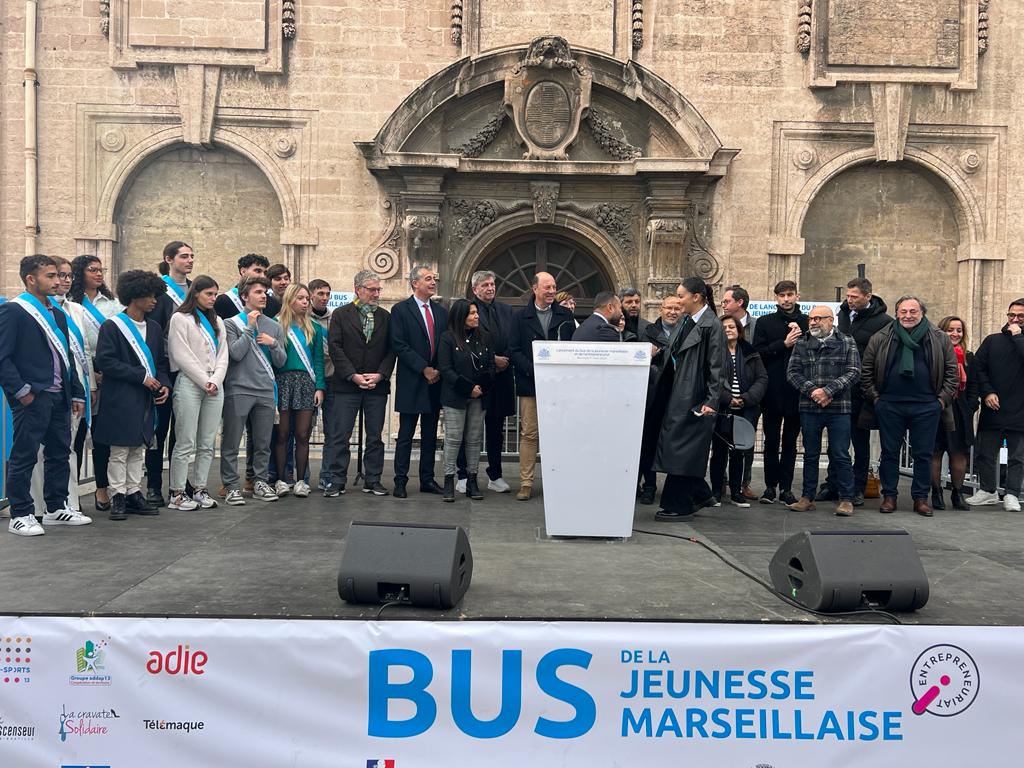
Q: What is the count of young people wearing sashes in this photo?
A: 11